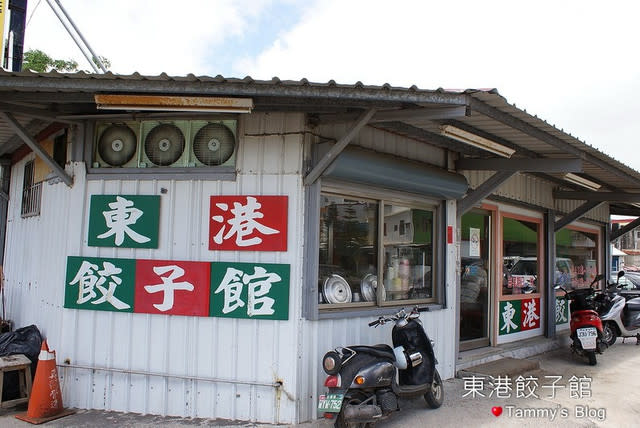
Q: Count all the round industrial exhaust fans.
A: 3